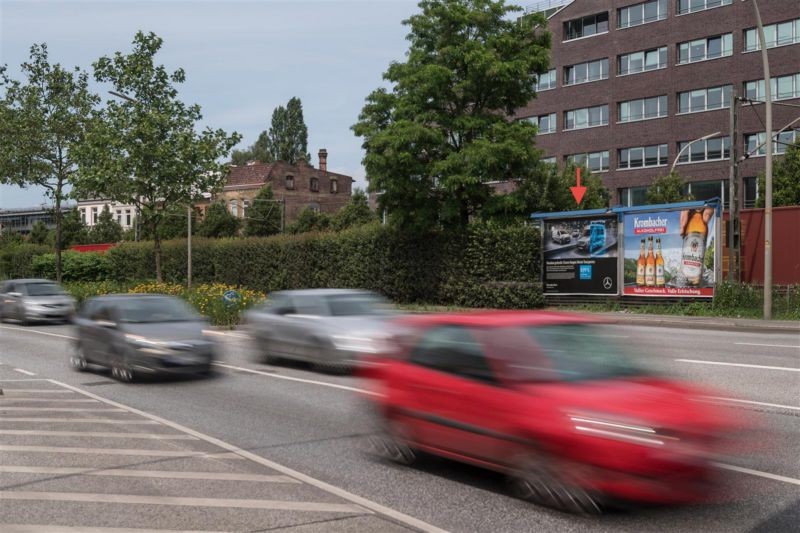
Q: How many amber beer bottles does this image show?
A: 4